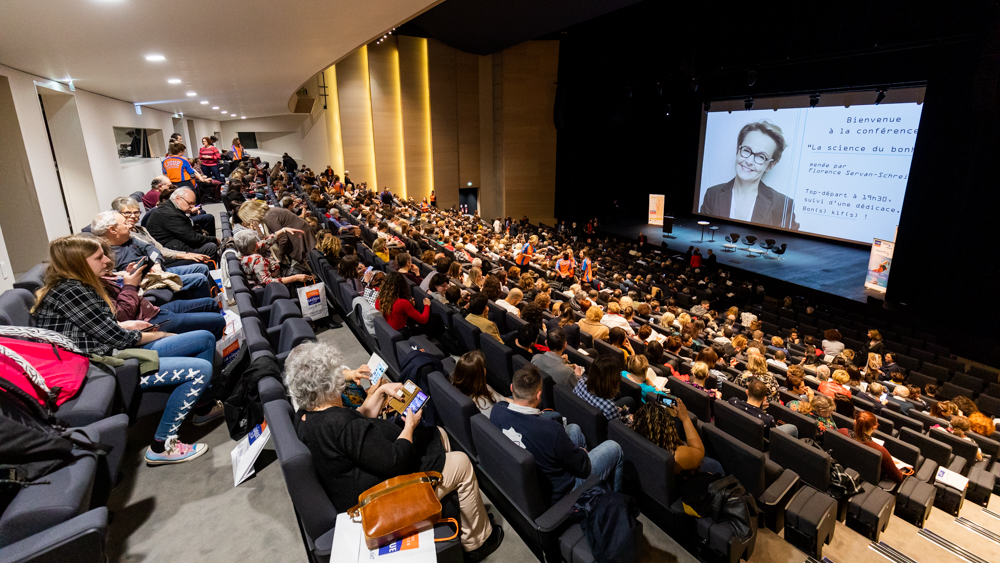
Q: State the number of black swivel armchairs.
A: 4